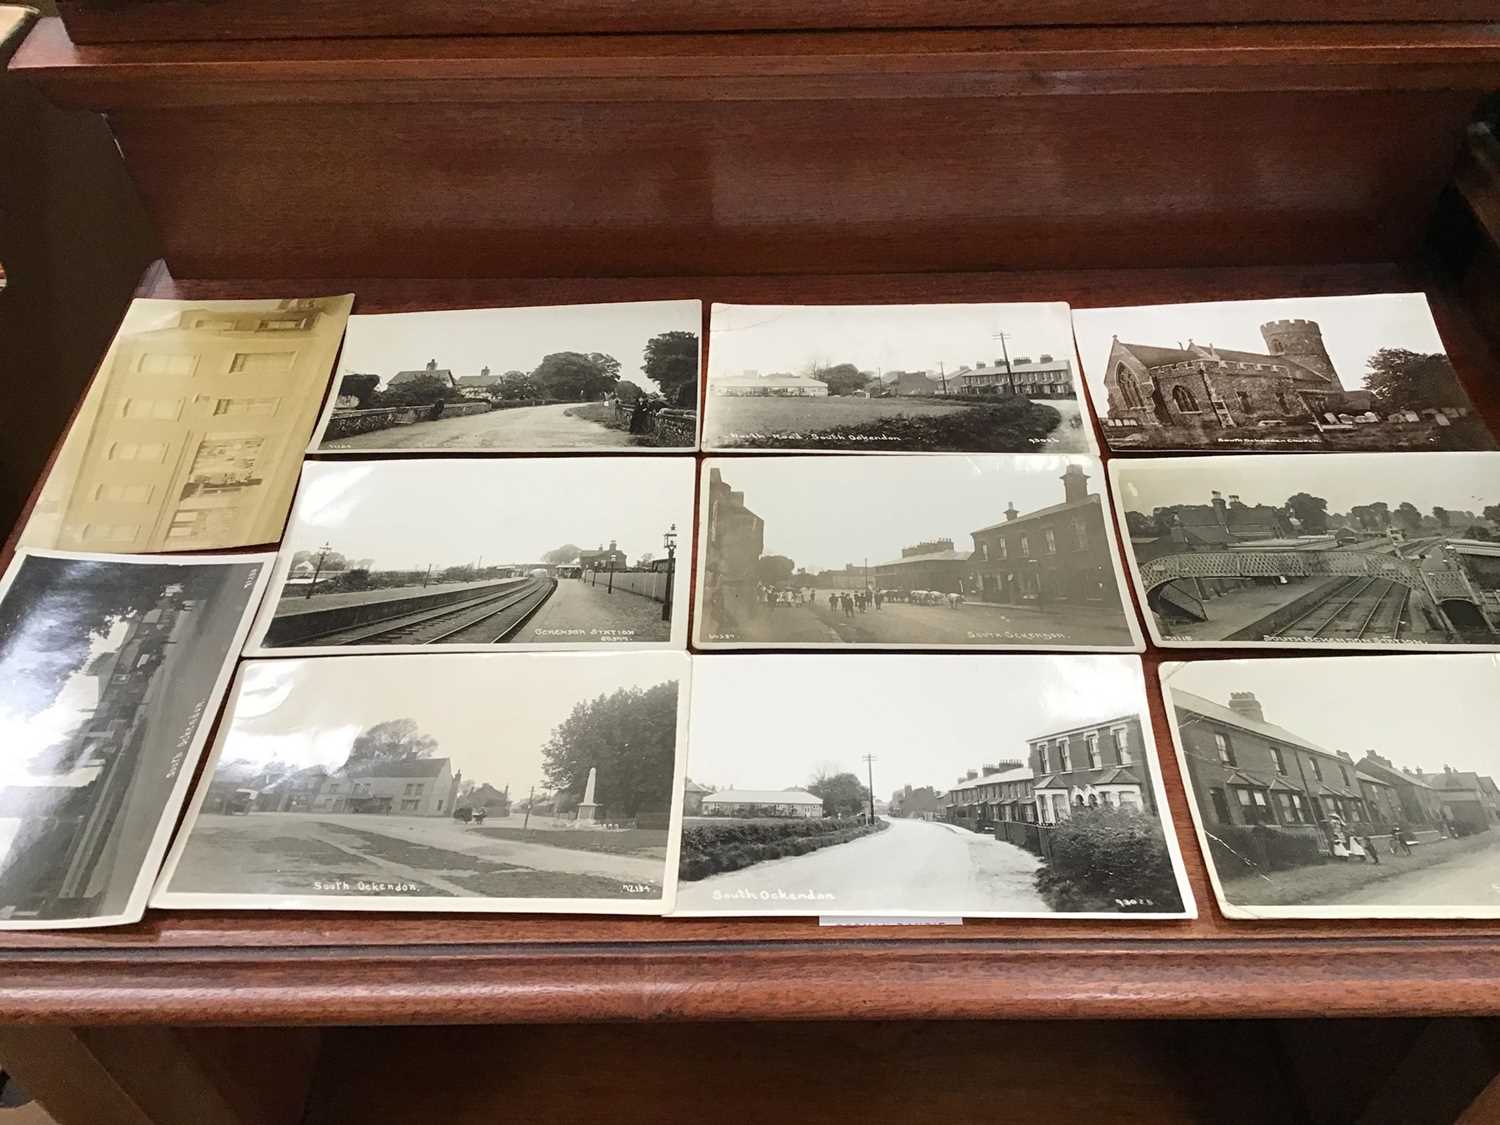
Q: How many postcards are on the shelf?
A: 11